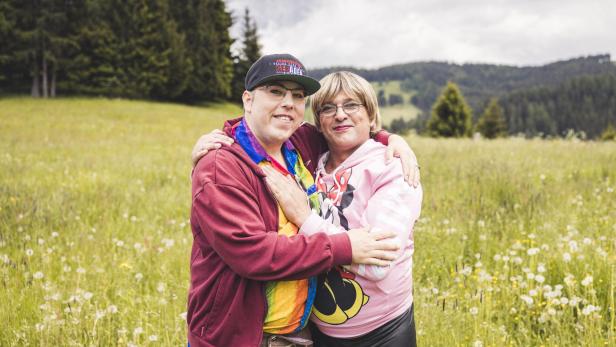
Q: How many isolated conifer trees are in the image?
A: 2